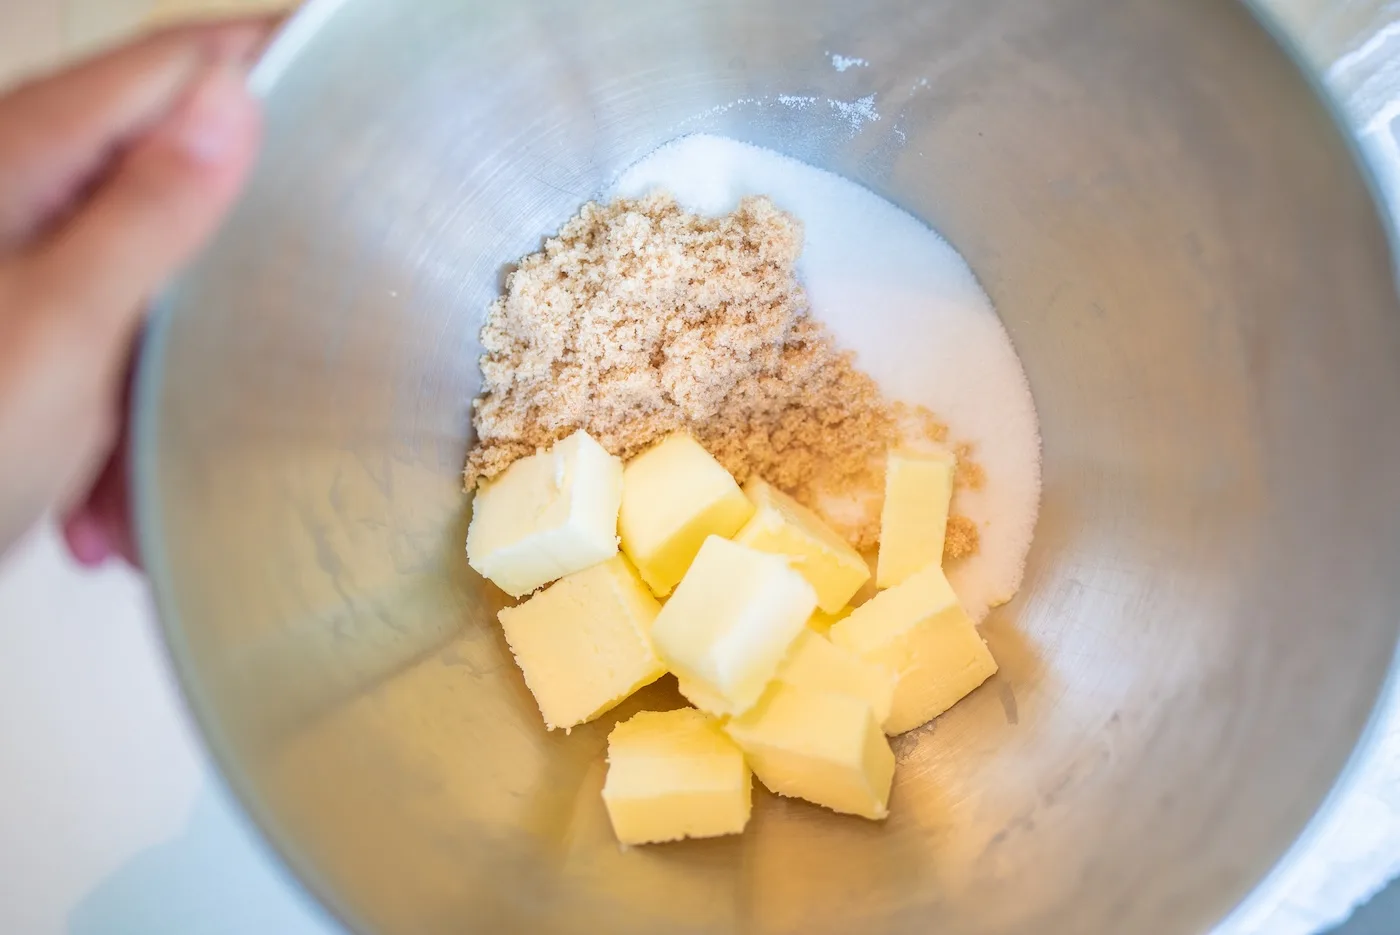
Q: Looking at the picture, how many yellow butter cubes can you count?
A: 10